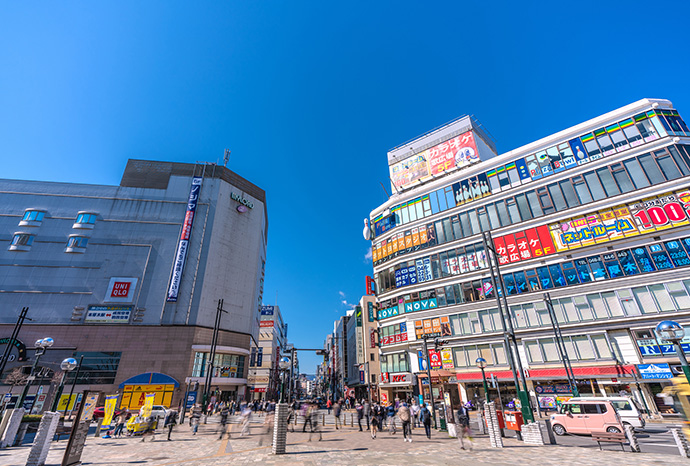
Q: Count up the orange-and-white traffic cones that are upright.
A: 0